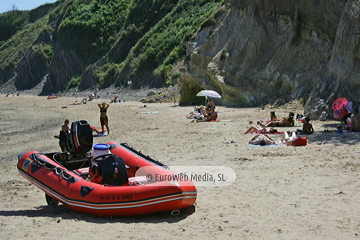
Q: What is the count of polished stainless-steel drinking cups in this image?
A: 0